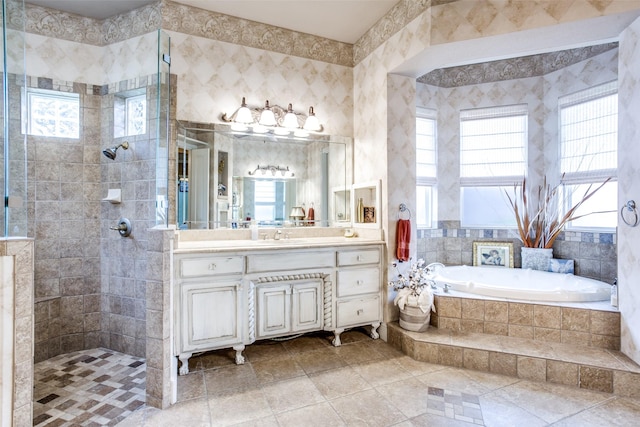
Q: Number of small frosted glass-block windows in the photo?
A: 2